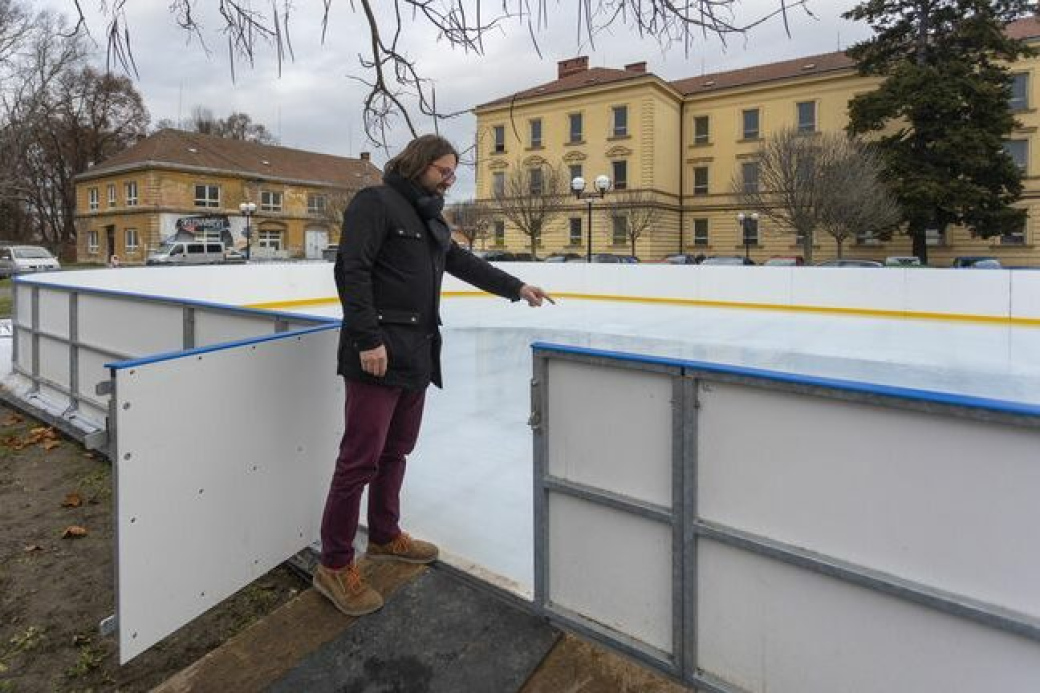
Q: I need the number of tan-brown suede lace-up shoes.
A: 2